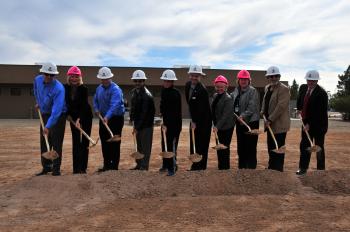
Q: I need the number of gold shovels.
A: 10